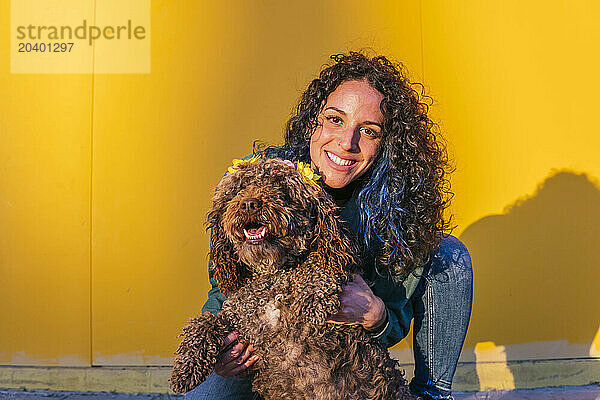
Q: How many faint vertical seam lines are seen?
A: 2